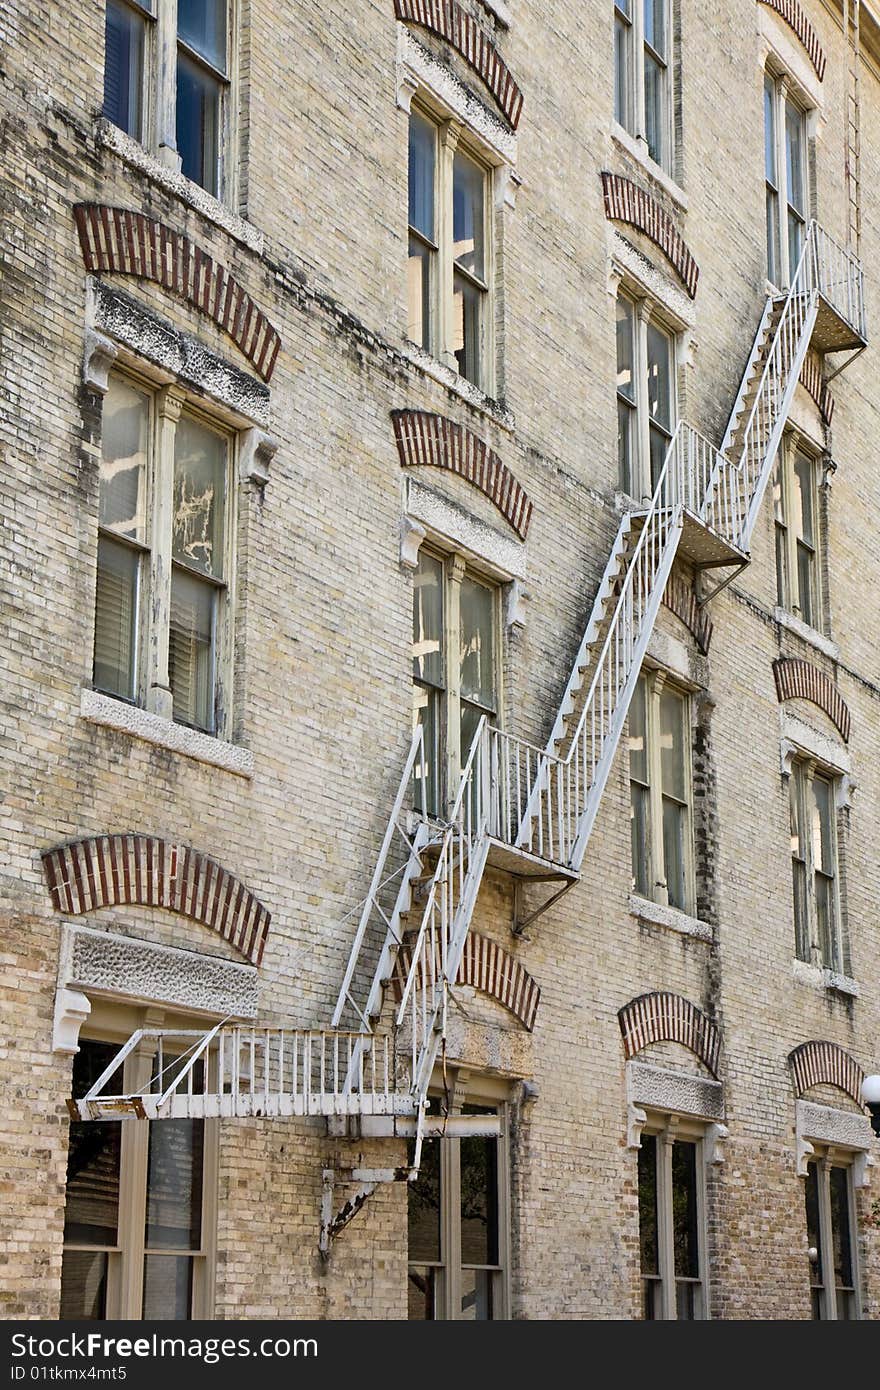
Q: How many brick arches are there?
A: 12